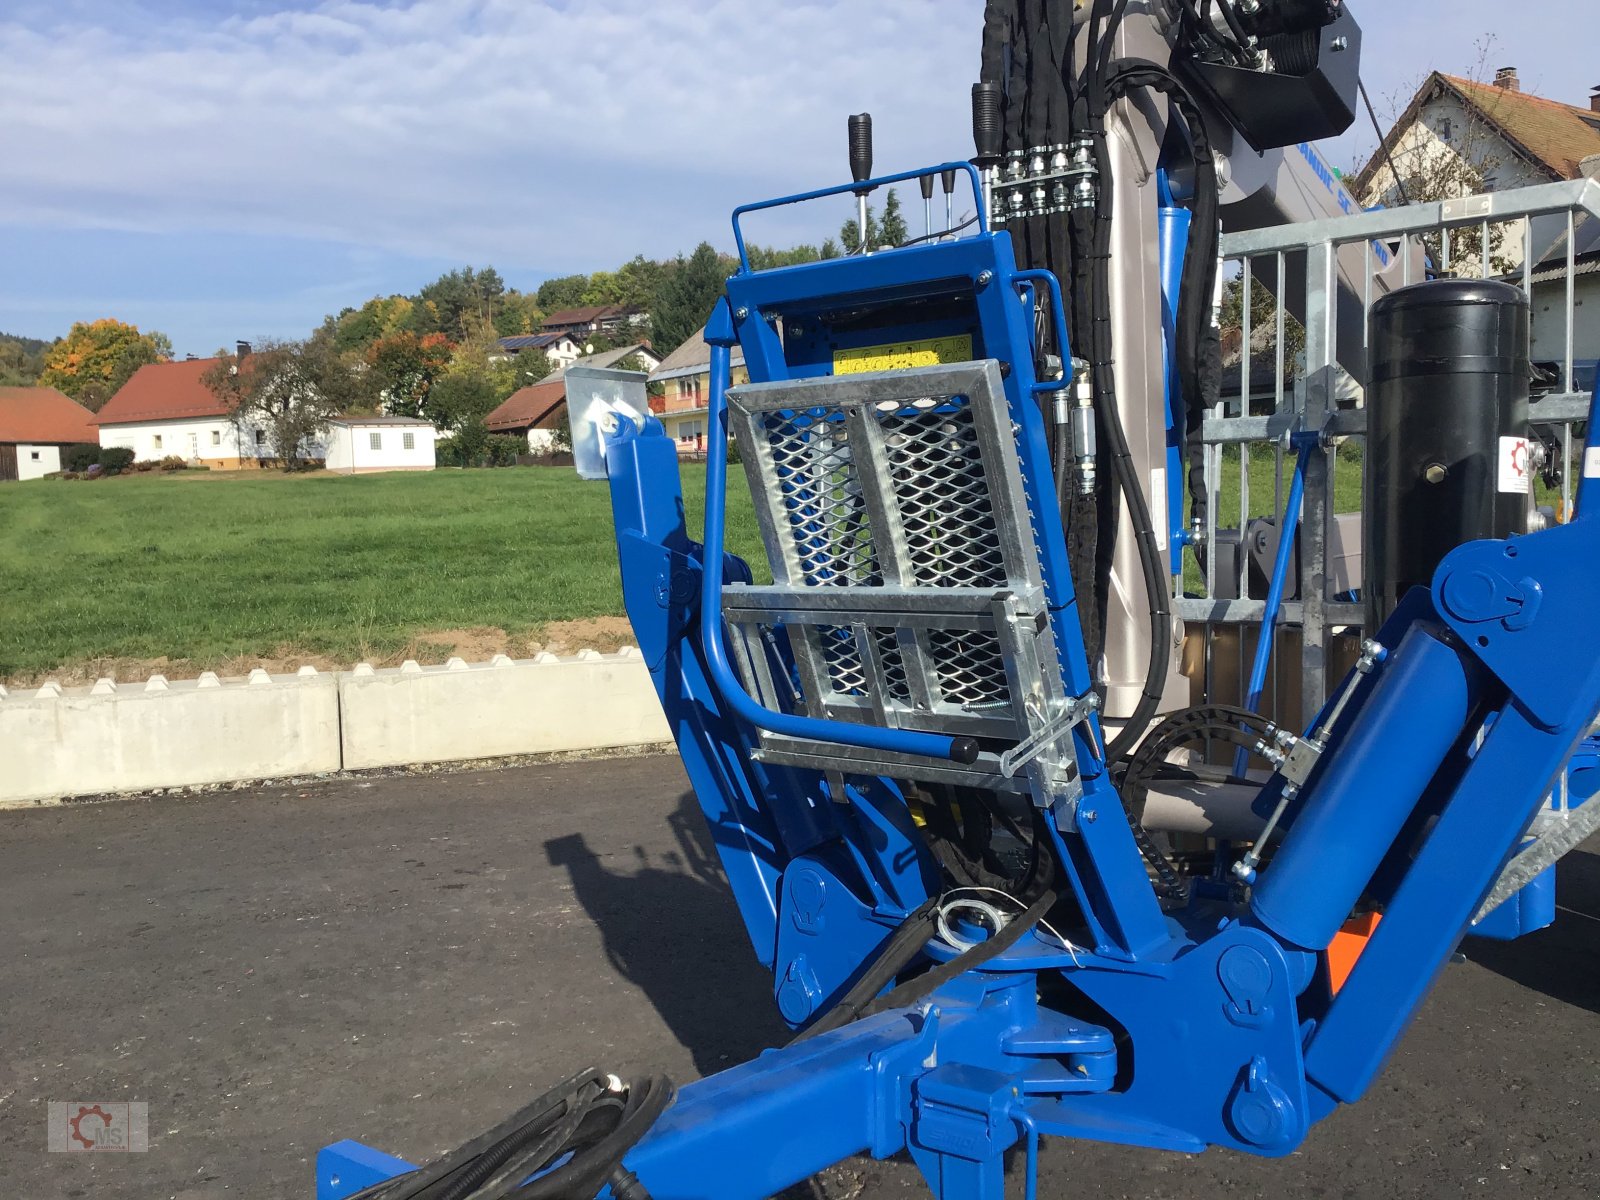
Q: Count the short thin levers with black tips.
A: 2